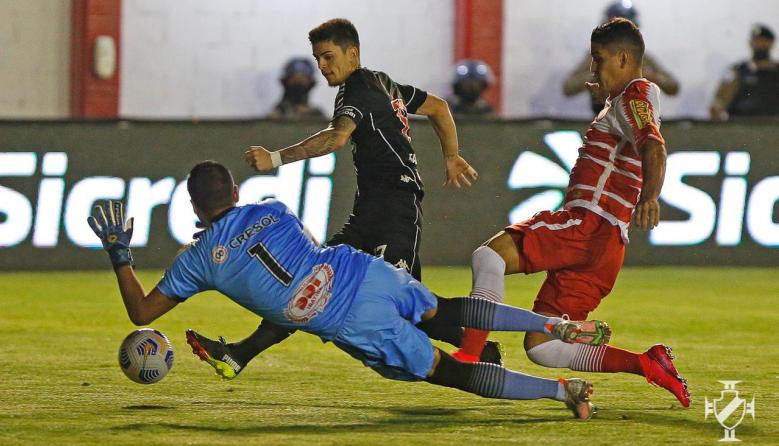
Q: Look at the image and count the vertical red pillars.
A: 2